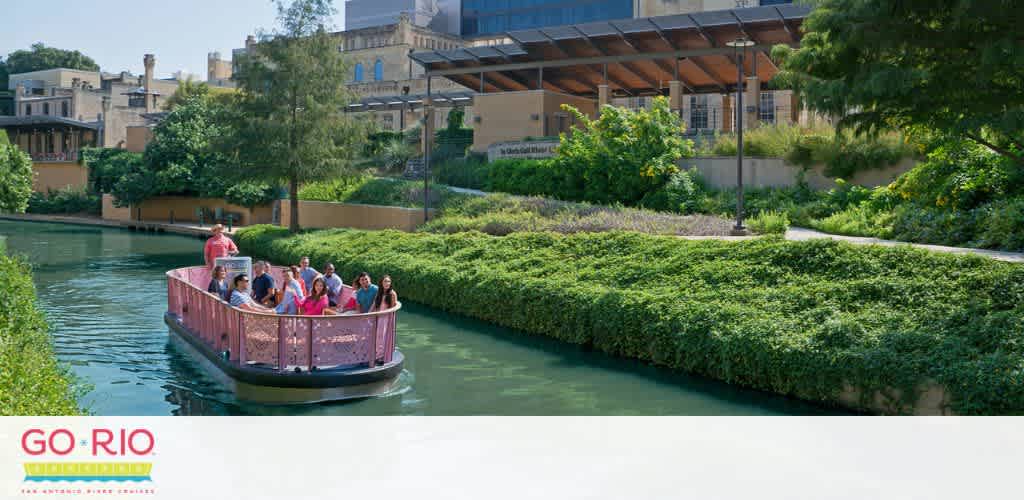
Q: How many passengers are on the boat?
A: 12